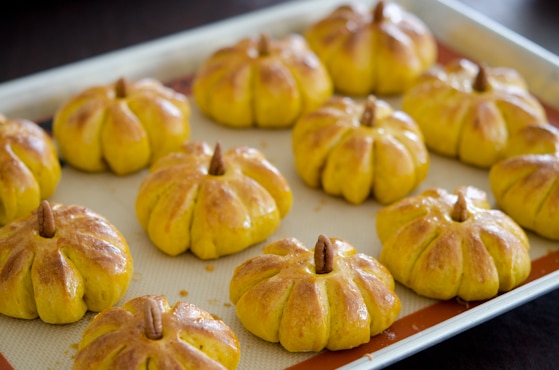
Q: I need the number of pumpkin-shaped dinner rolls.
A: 12